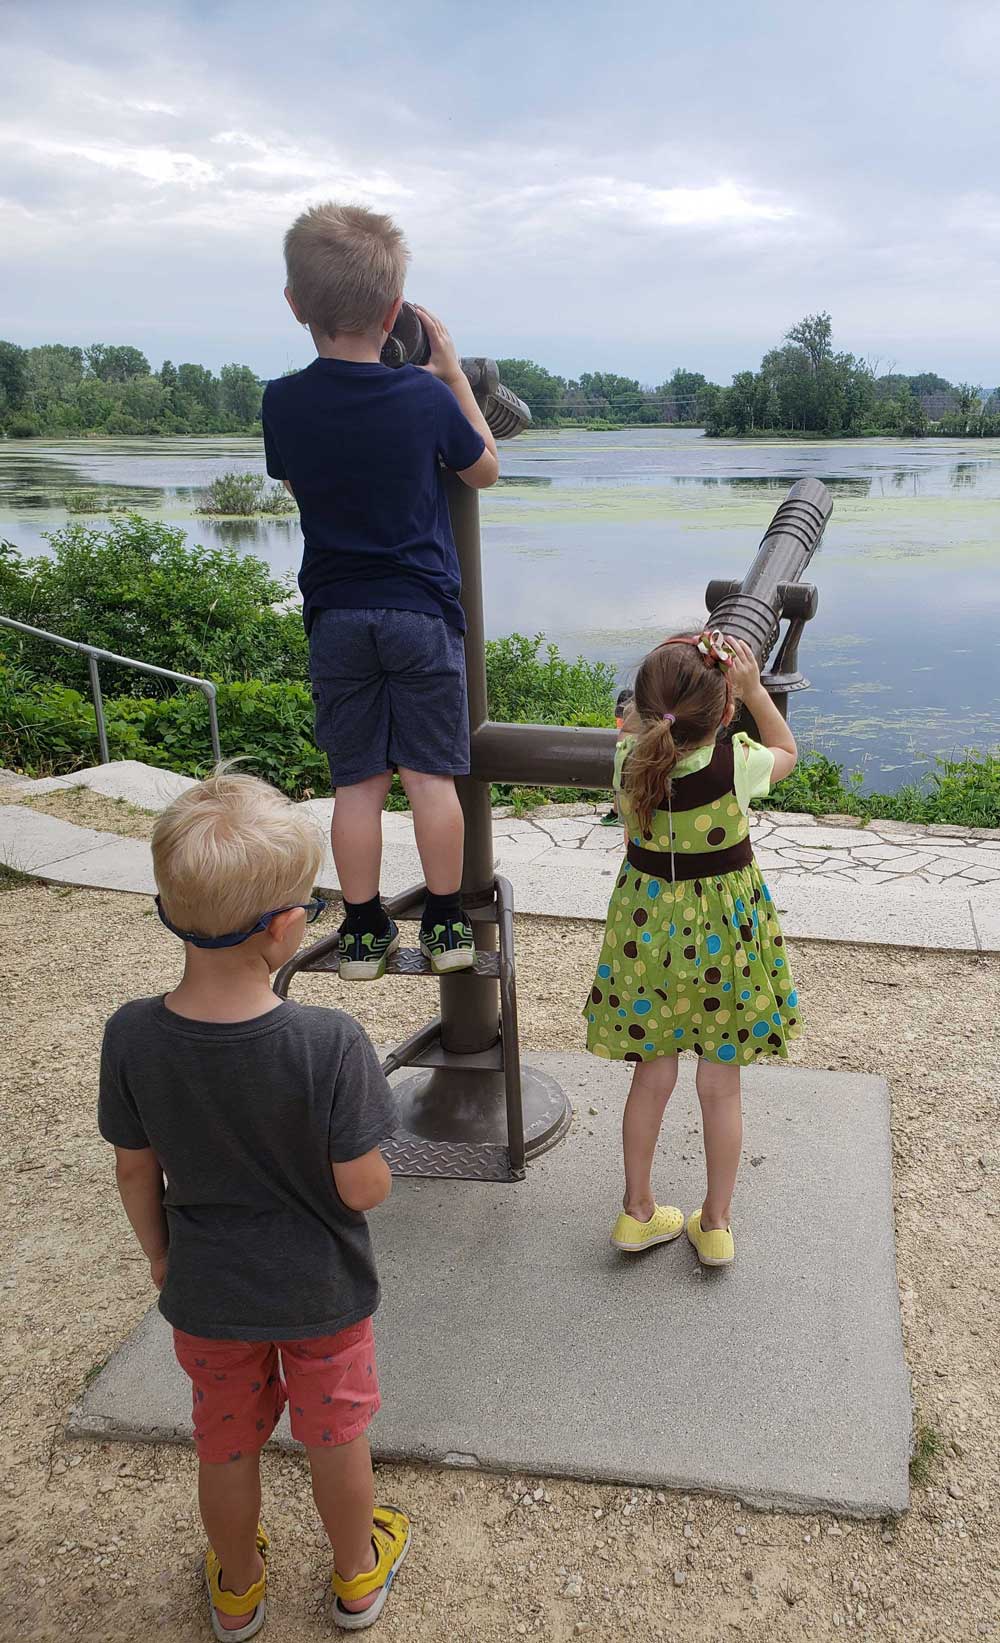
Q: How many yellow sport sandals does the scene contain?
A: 2